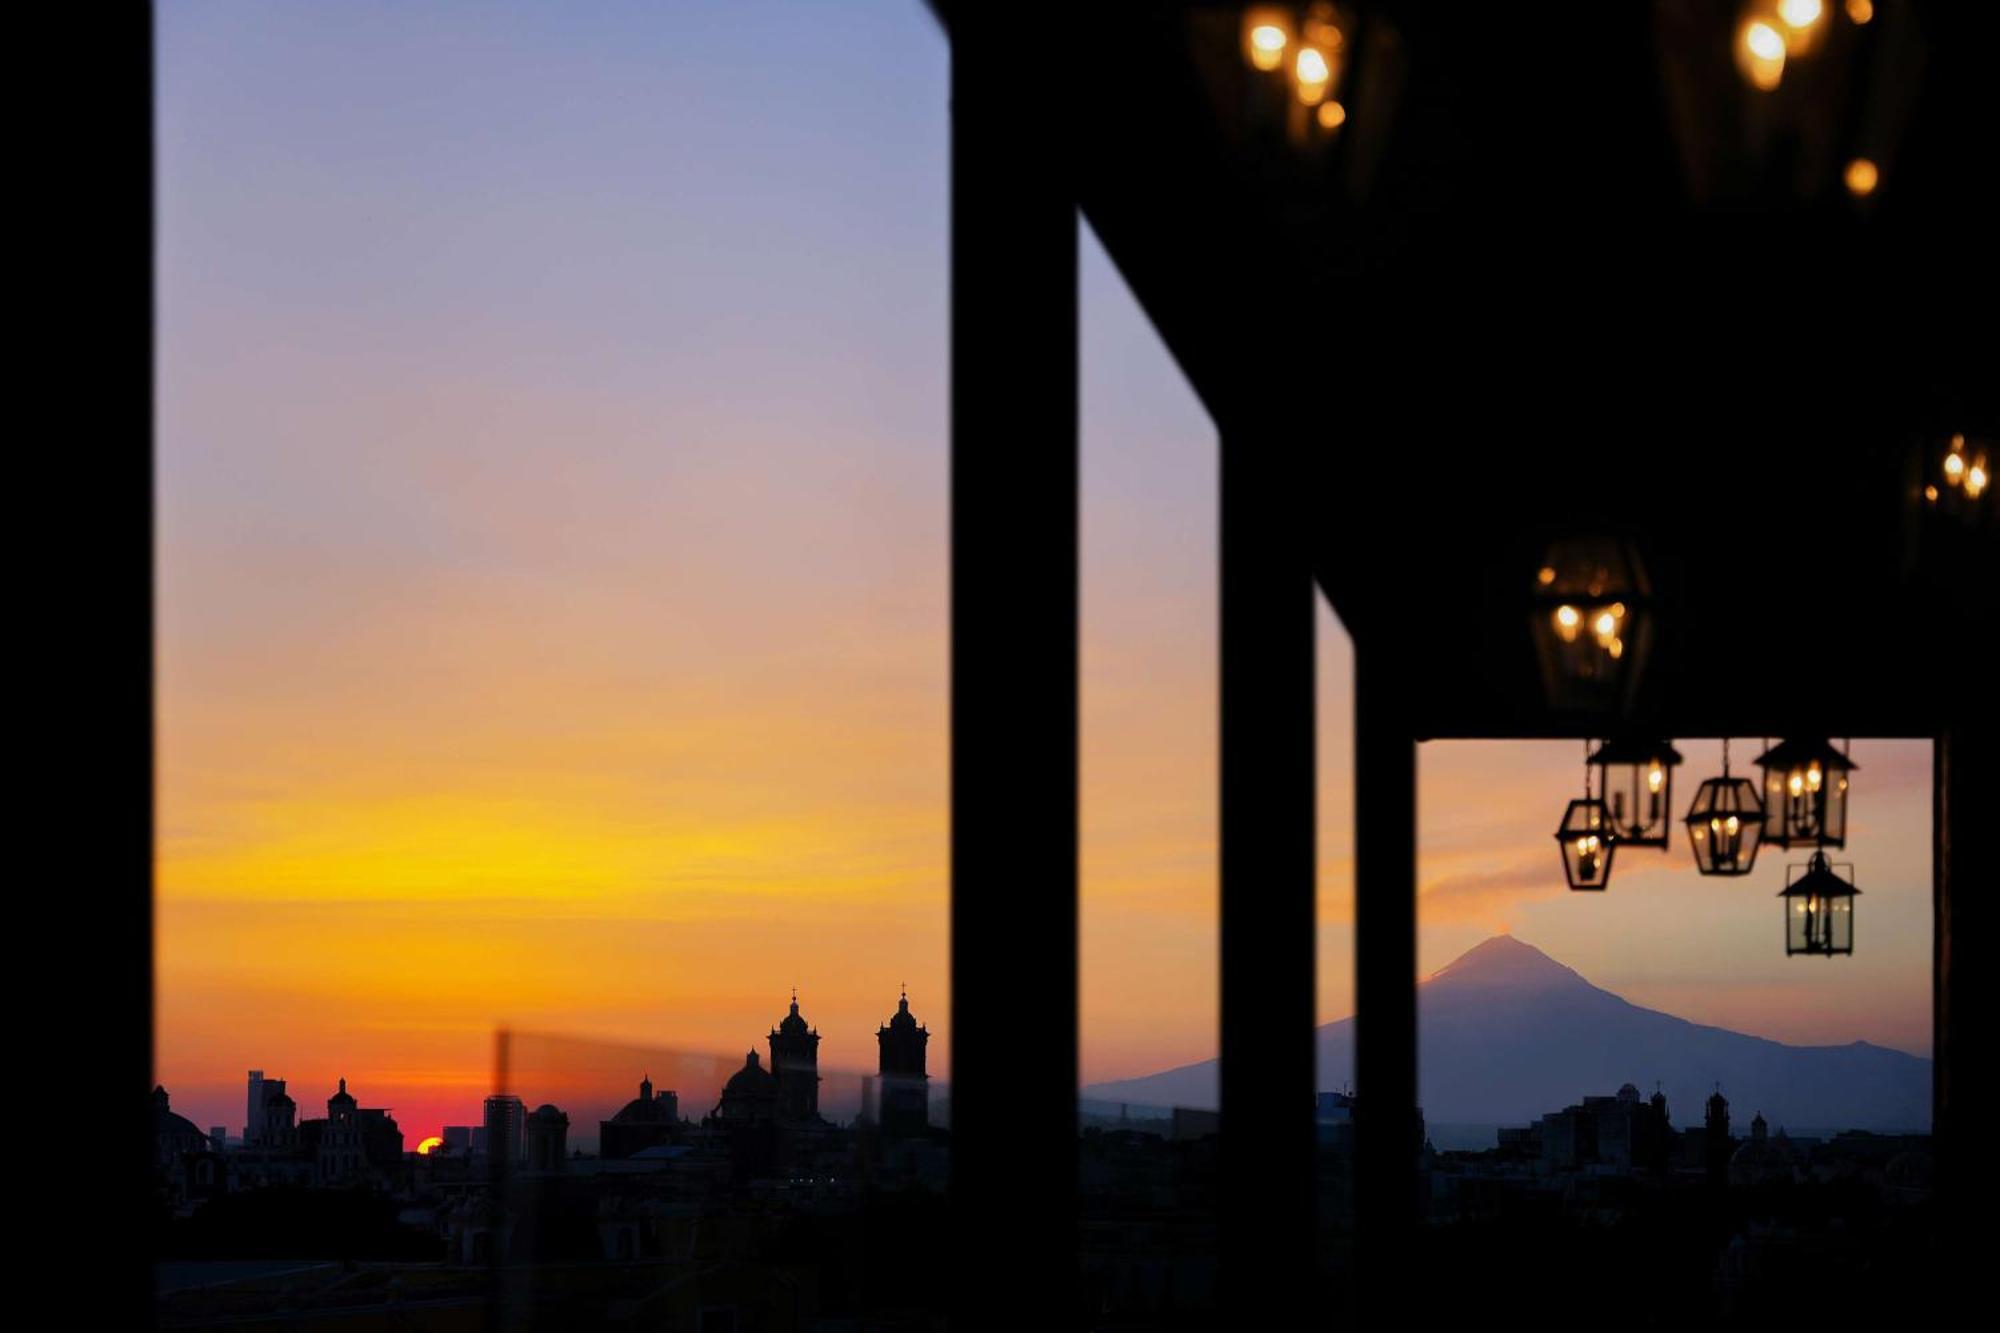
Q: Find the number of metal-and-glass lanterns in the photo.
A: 9